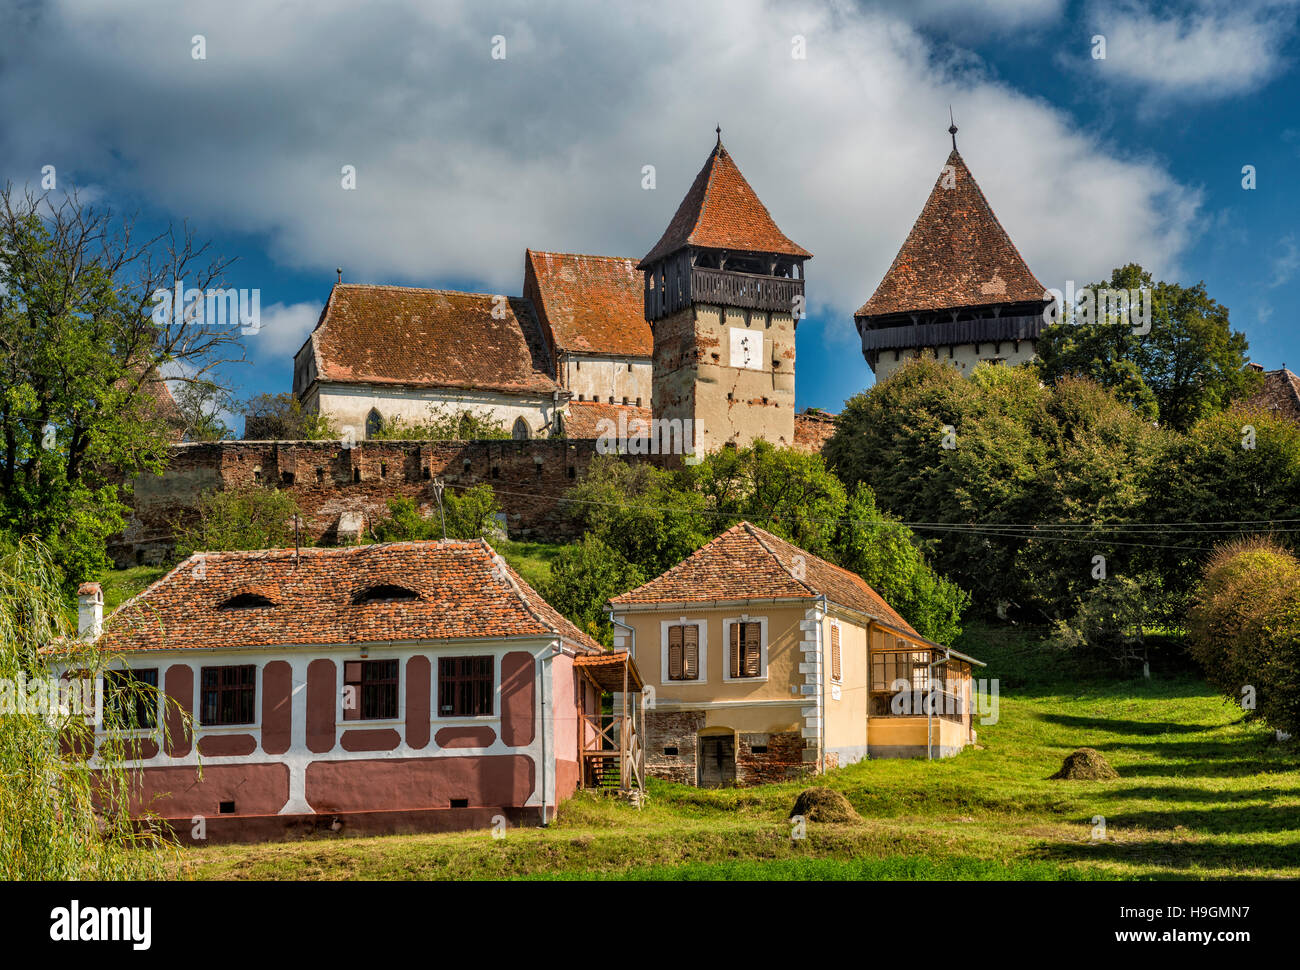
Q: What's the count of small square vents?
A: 4